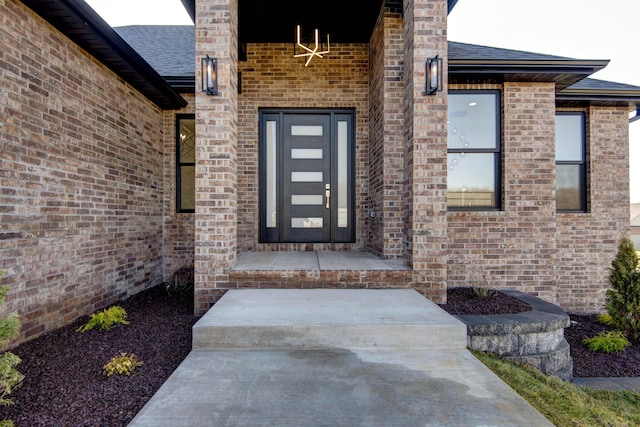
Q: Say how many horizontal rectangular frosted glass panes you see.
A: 5